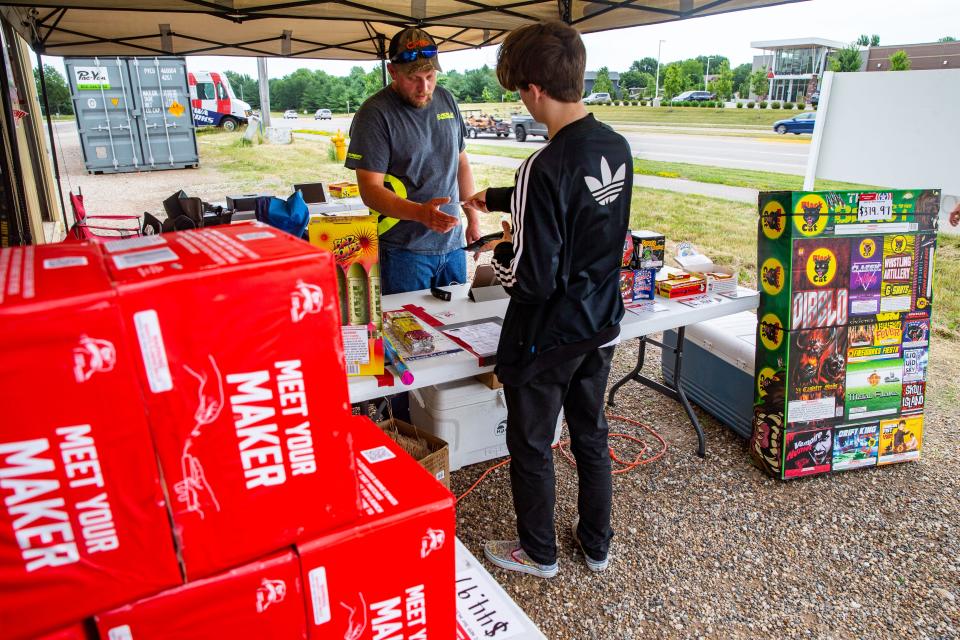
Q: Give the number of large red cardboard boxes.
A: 5